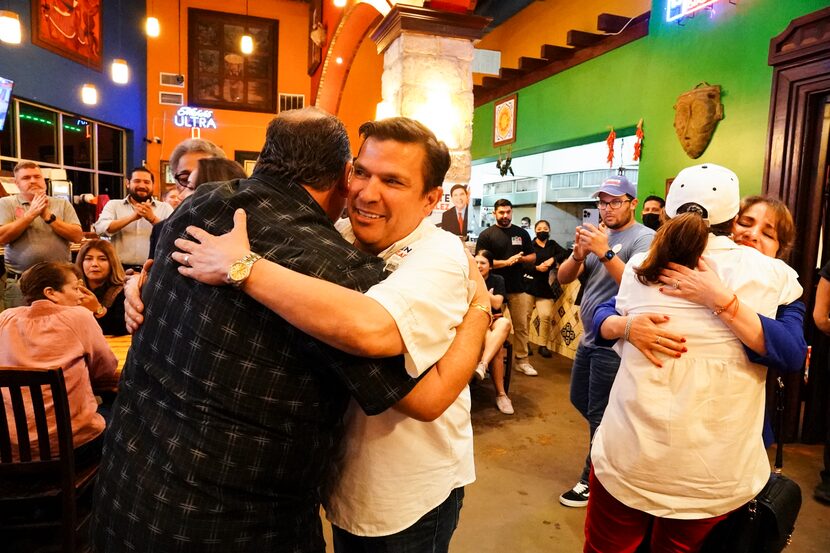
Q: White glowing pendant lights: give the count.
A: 5